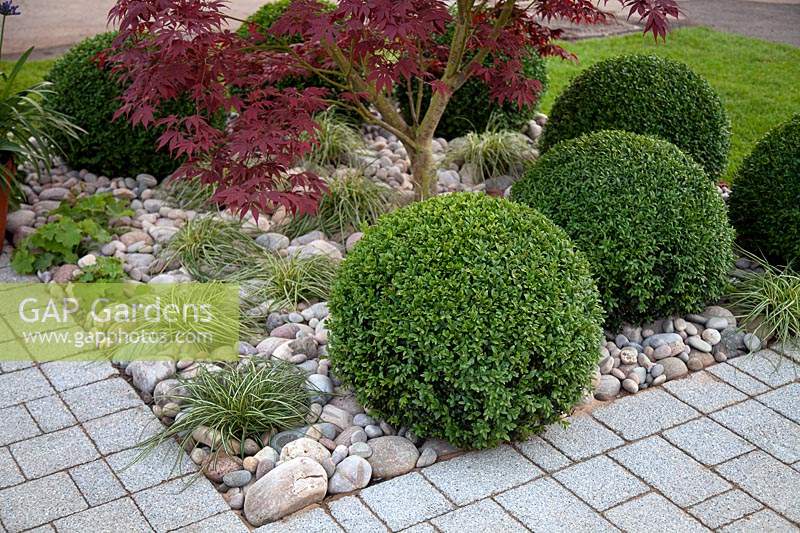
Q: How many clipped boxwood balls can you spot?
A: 7